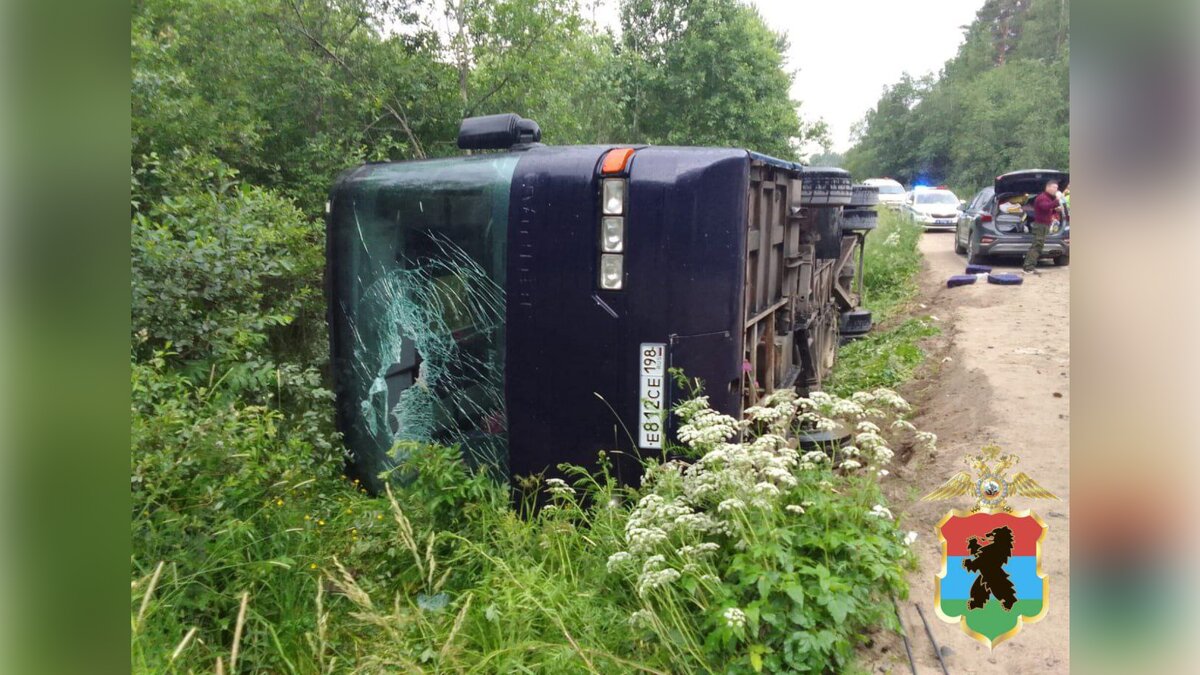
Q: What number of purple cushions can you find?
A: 3